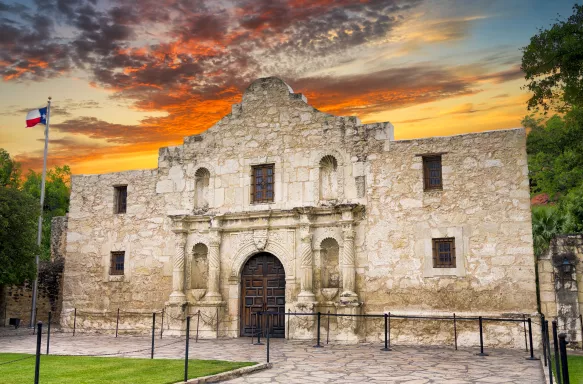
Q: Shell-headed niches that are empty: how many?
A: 4